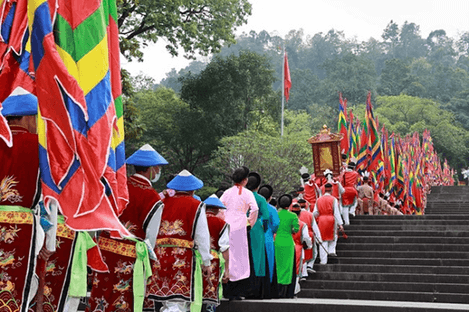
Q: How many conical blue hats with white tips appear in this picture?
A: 4